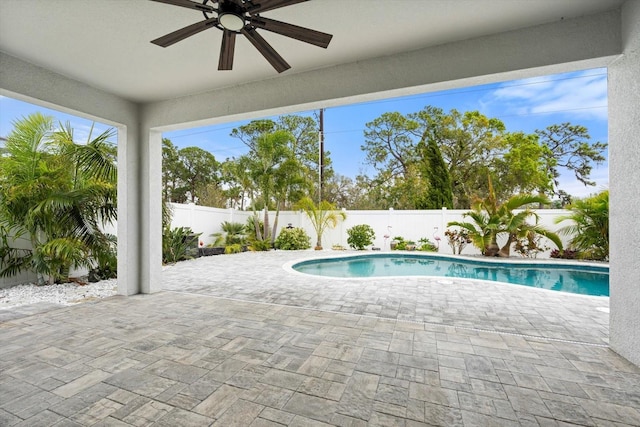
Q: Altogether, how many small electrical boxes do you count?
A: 0